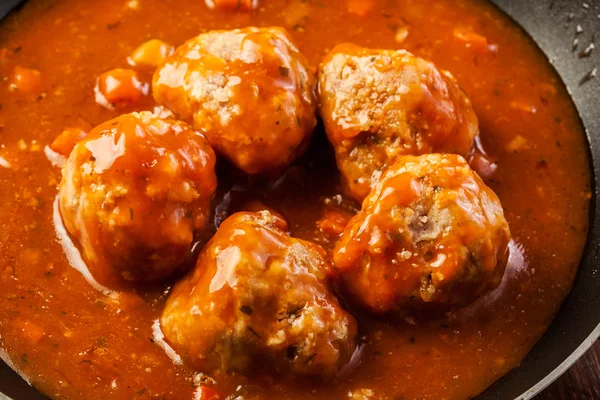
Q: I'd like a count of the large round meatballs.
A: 5